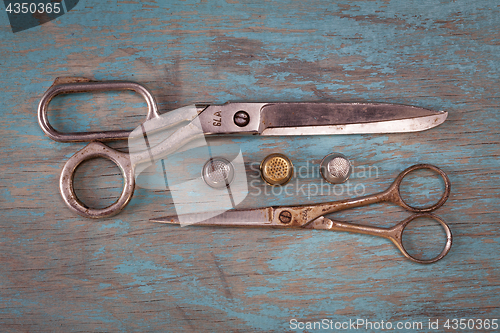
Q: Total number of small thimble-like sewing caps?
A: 3